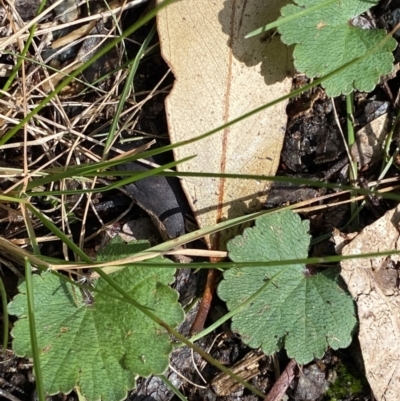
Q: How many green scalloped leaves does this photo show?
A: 3